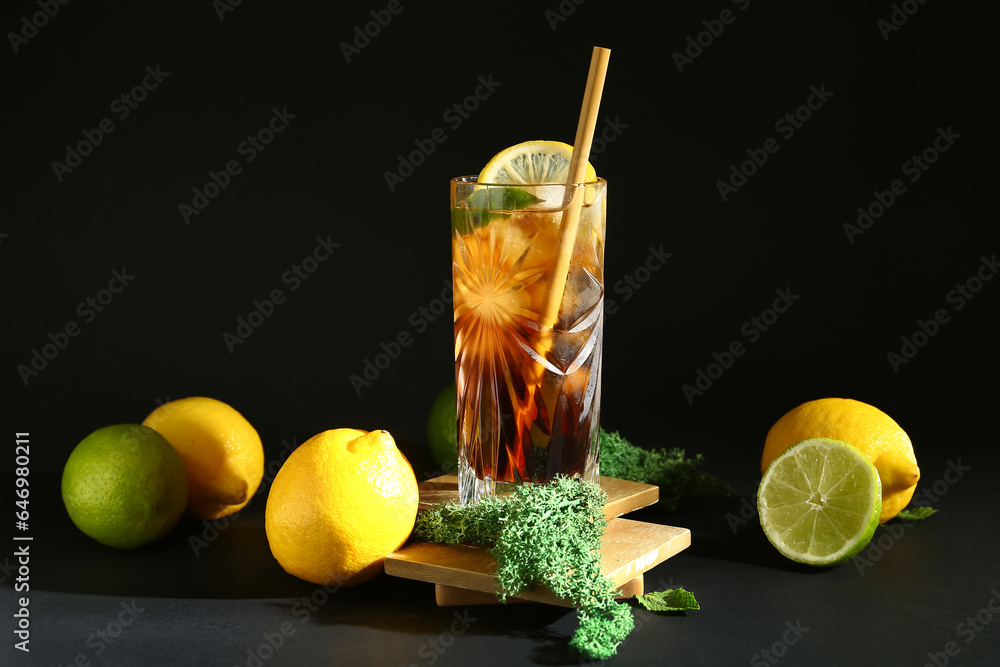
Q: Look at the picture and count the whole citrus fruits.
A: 5